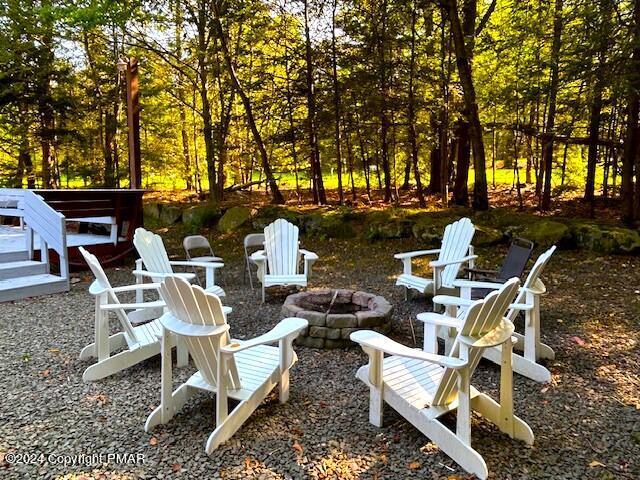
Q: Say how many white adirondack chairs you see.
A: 7